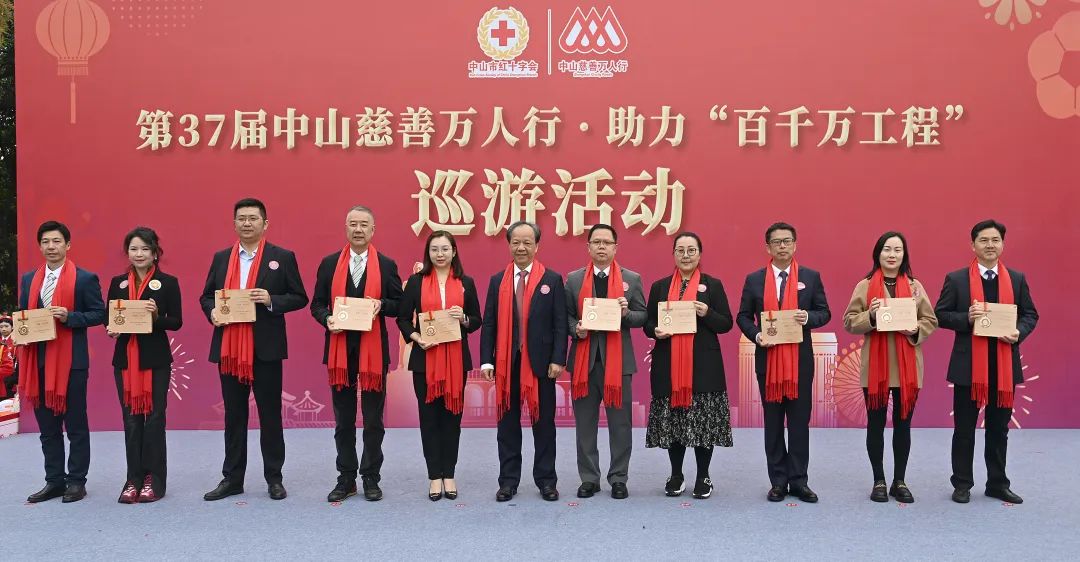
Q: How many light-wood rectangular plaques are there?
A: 10